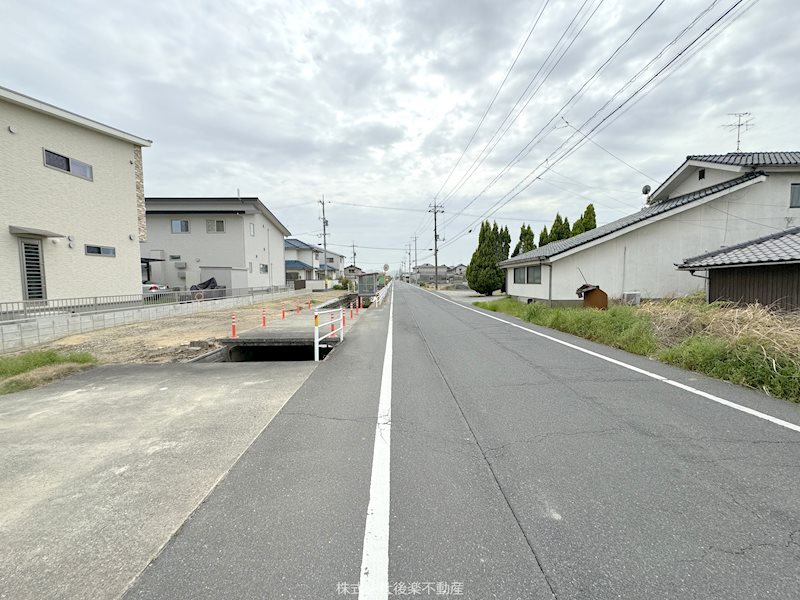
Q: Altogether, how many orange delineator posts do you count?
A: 10